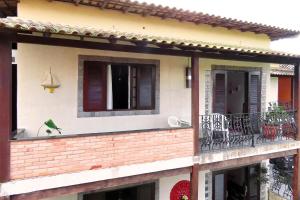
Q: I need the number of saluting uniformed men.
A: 0